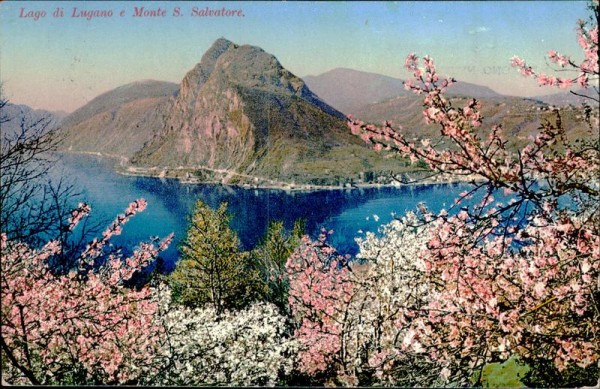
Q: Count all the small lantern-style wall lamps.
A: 0